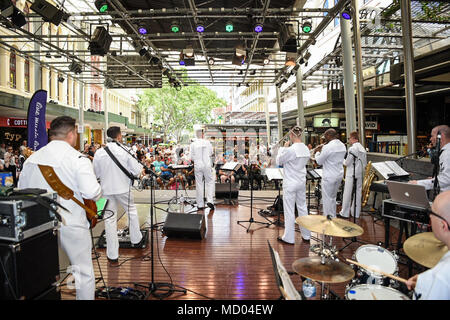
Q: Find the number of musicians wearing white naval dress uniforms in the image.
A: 8